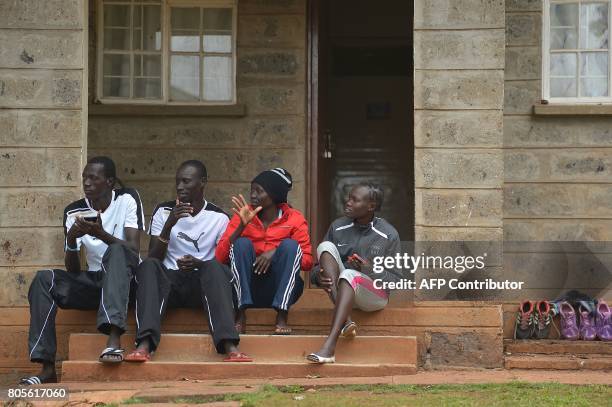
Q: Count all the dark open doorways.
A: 1